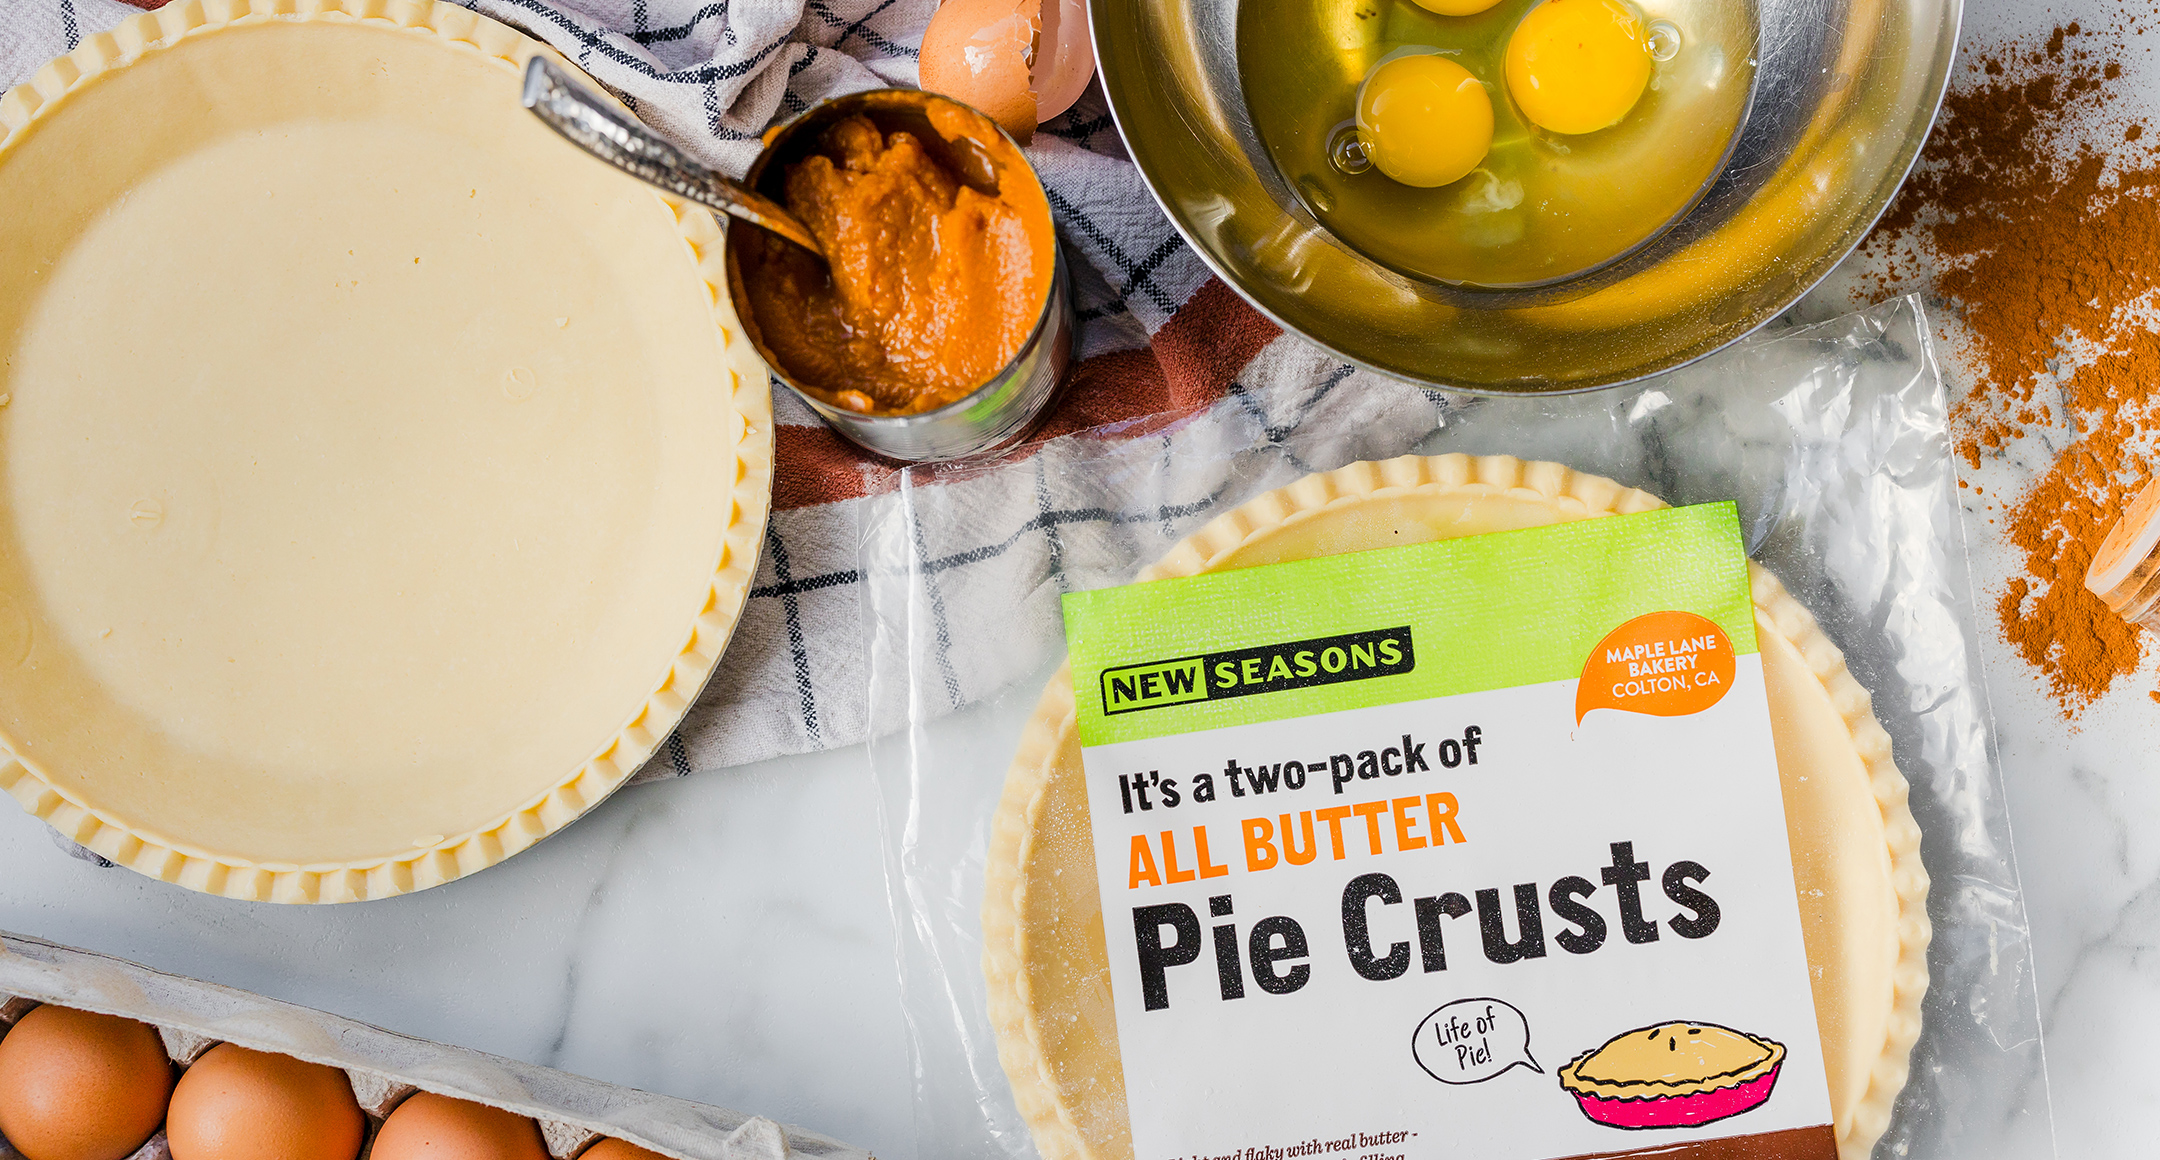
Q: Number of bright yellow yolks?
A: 3